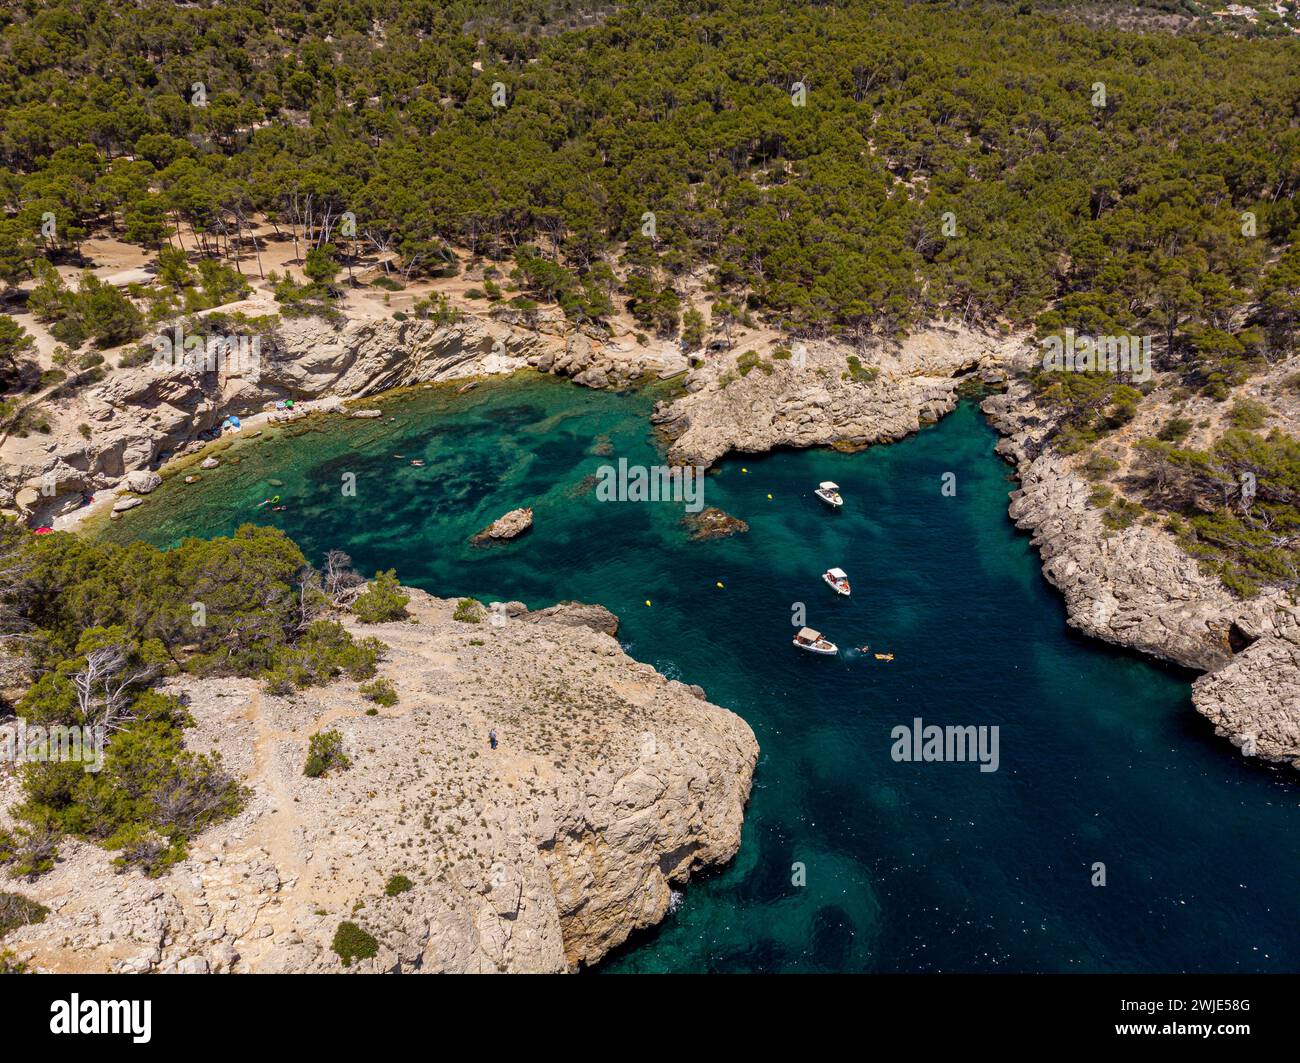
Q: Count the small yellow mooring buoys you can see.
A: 4